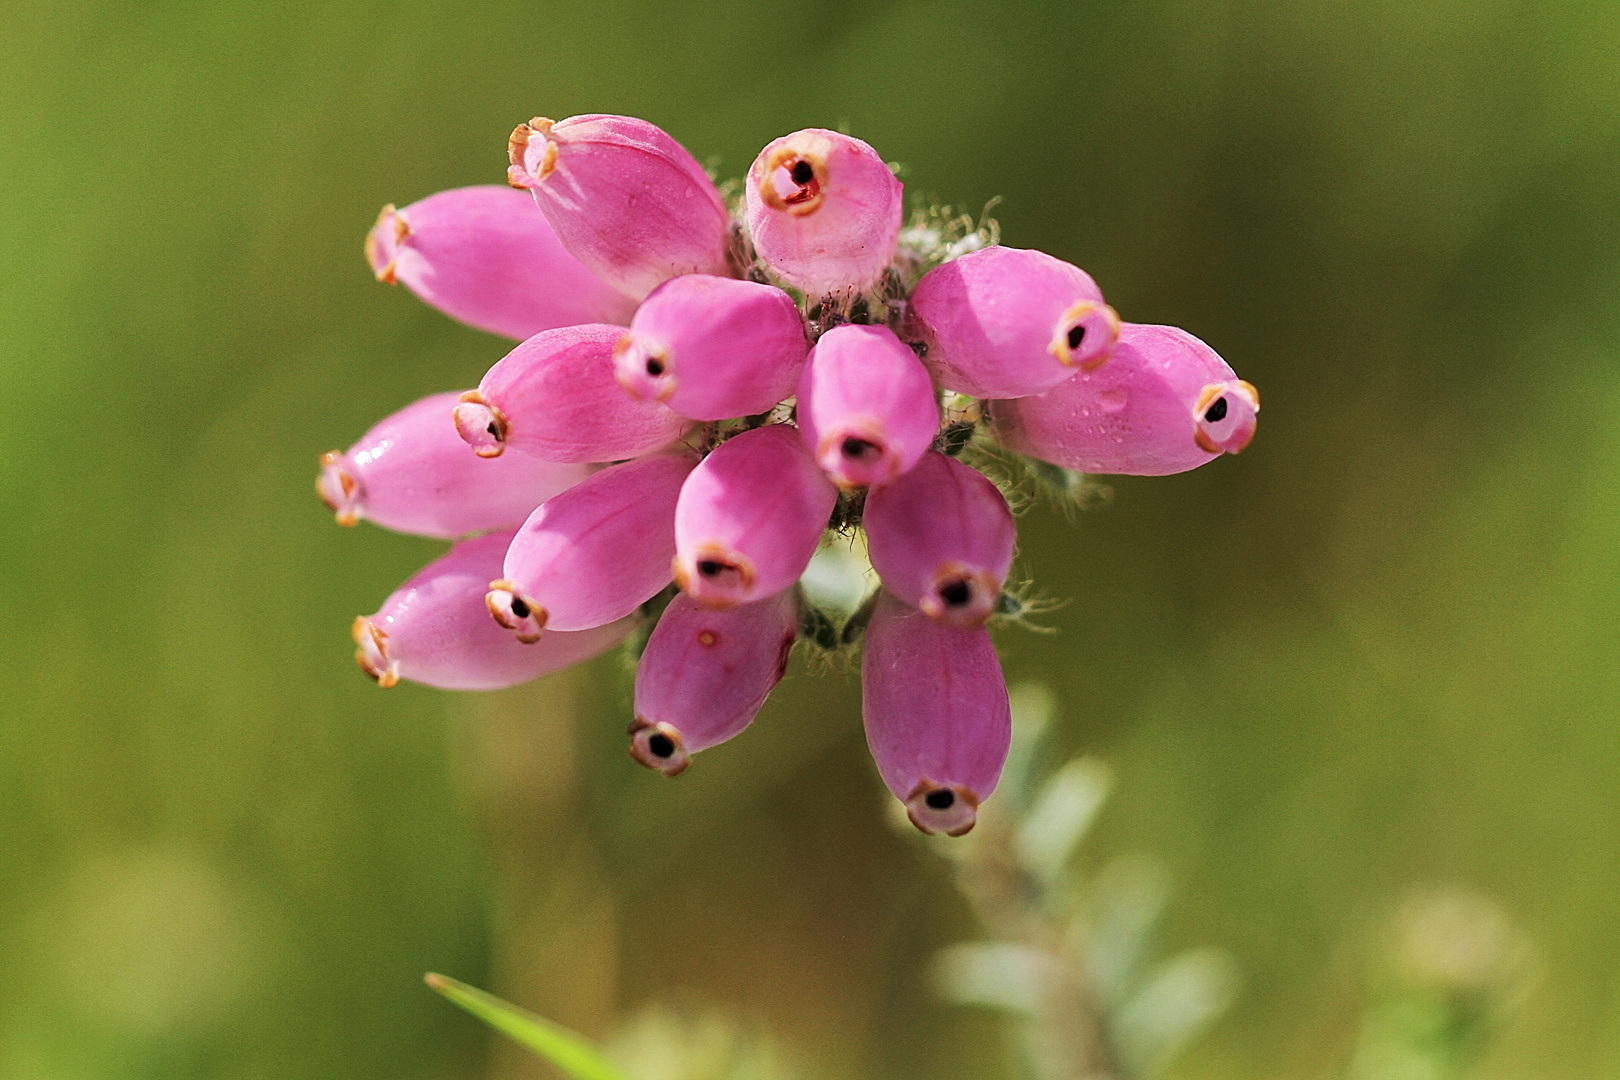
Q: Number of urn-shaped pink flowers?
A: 15